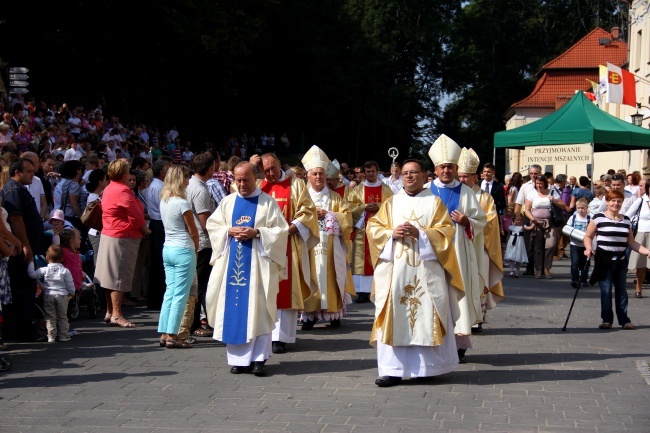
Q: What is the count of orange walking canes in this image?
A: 0